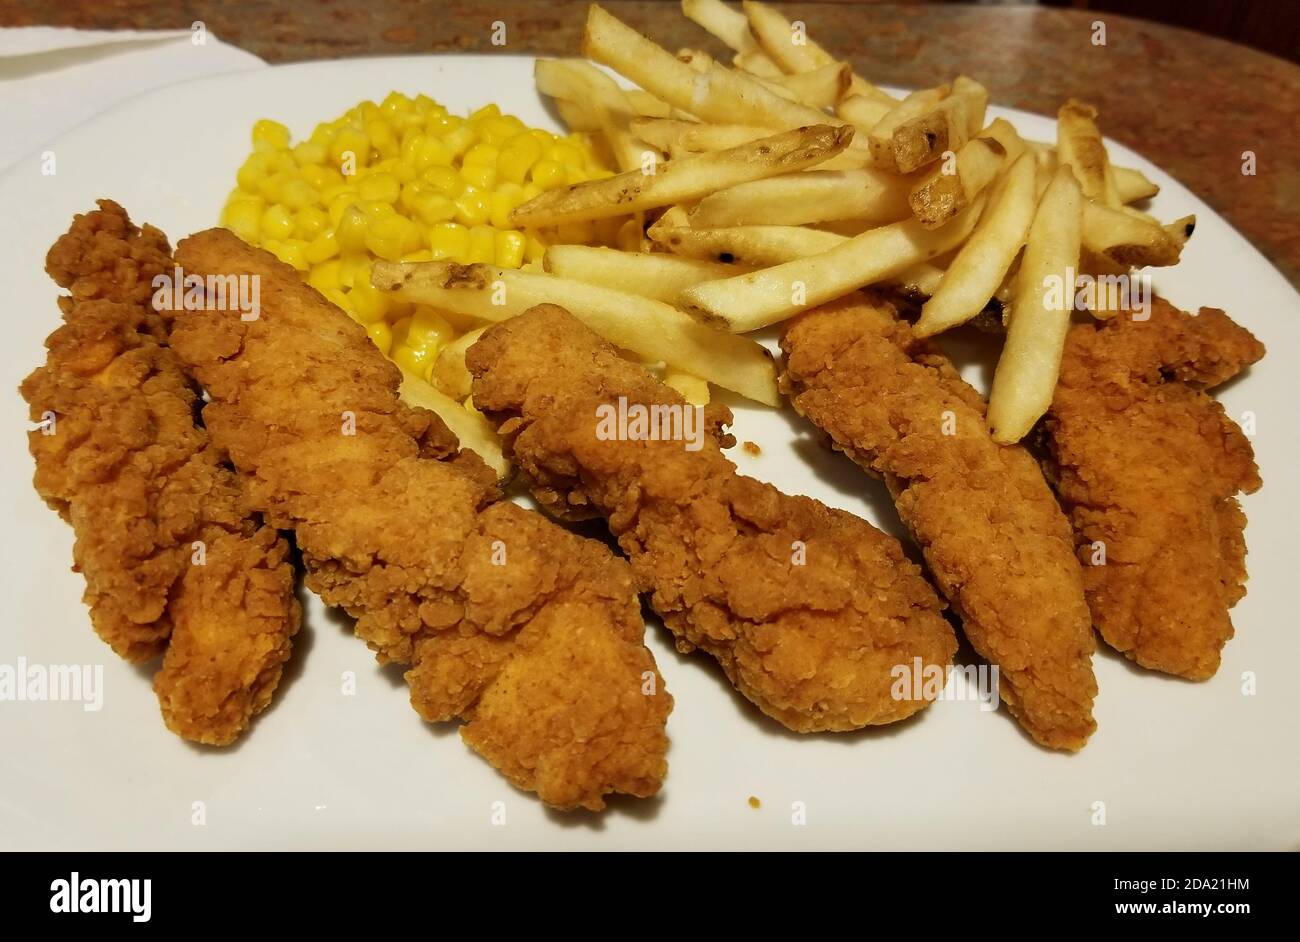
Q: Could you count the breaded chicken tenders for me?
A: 5